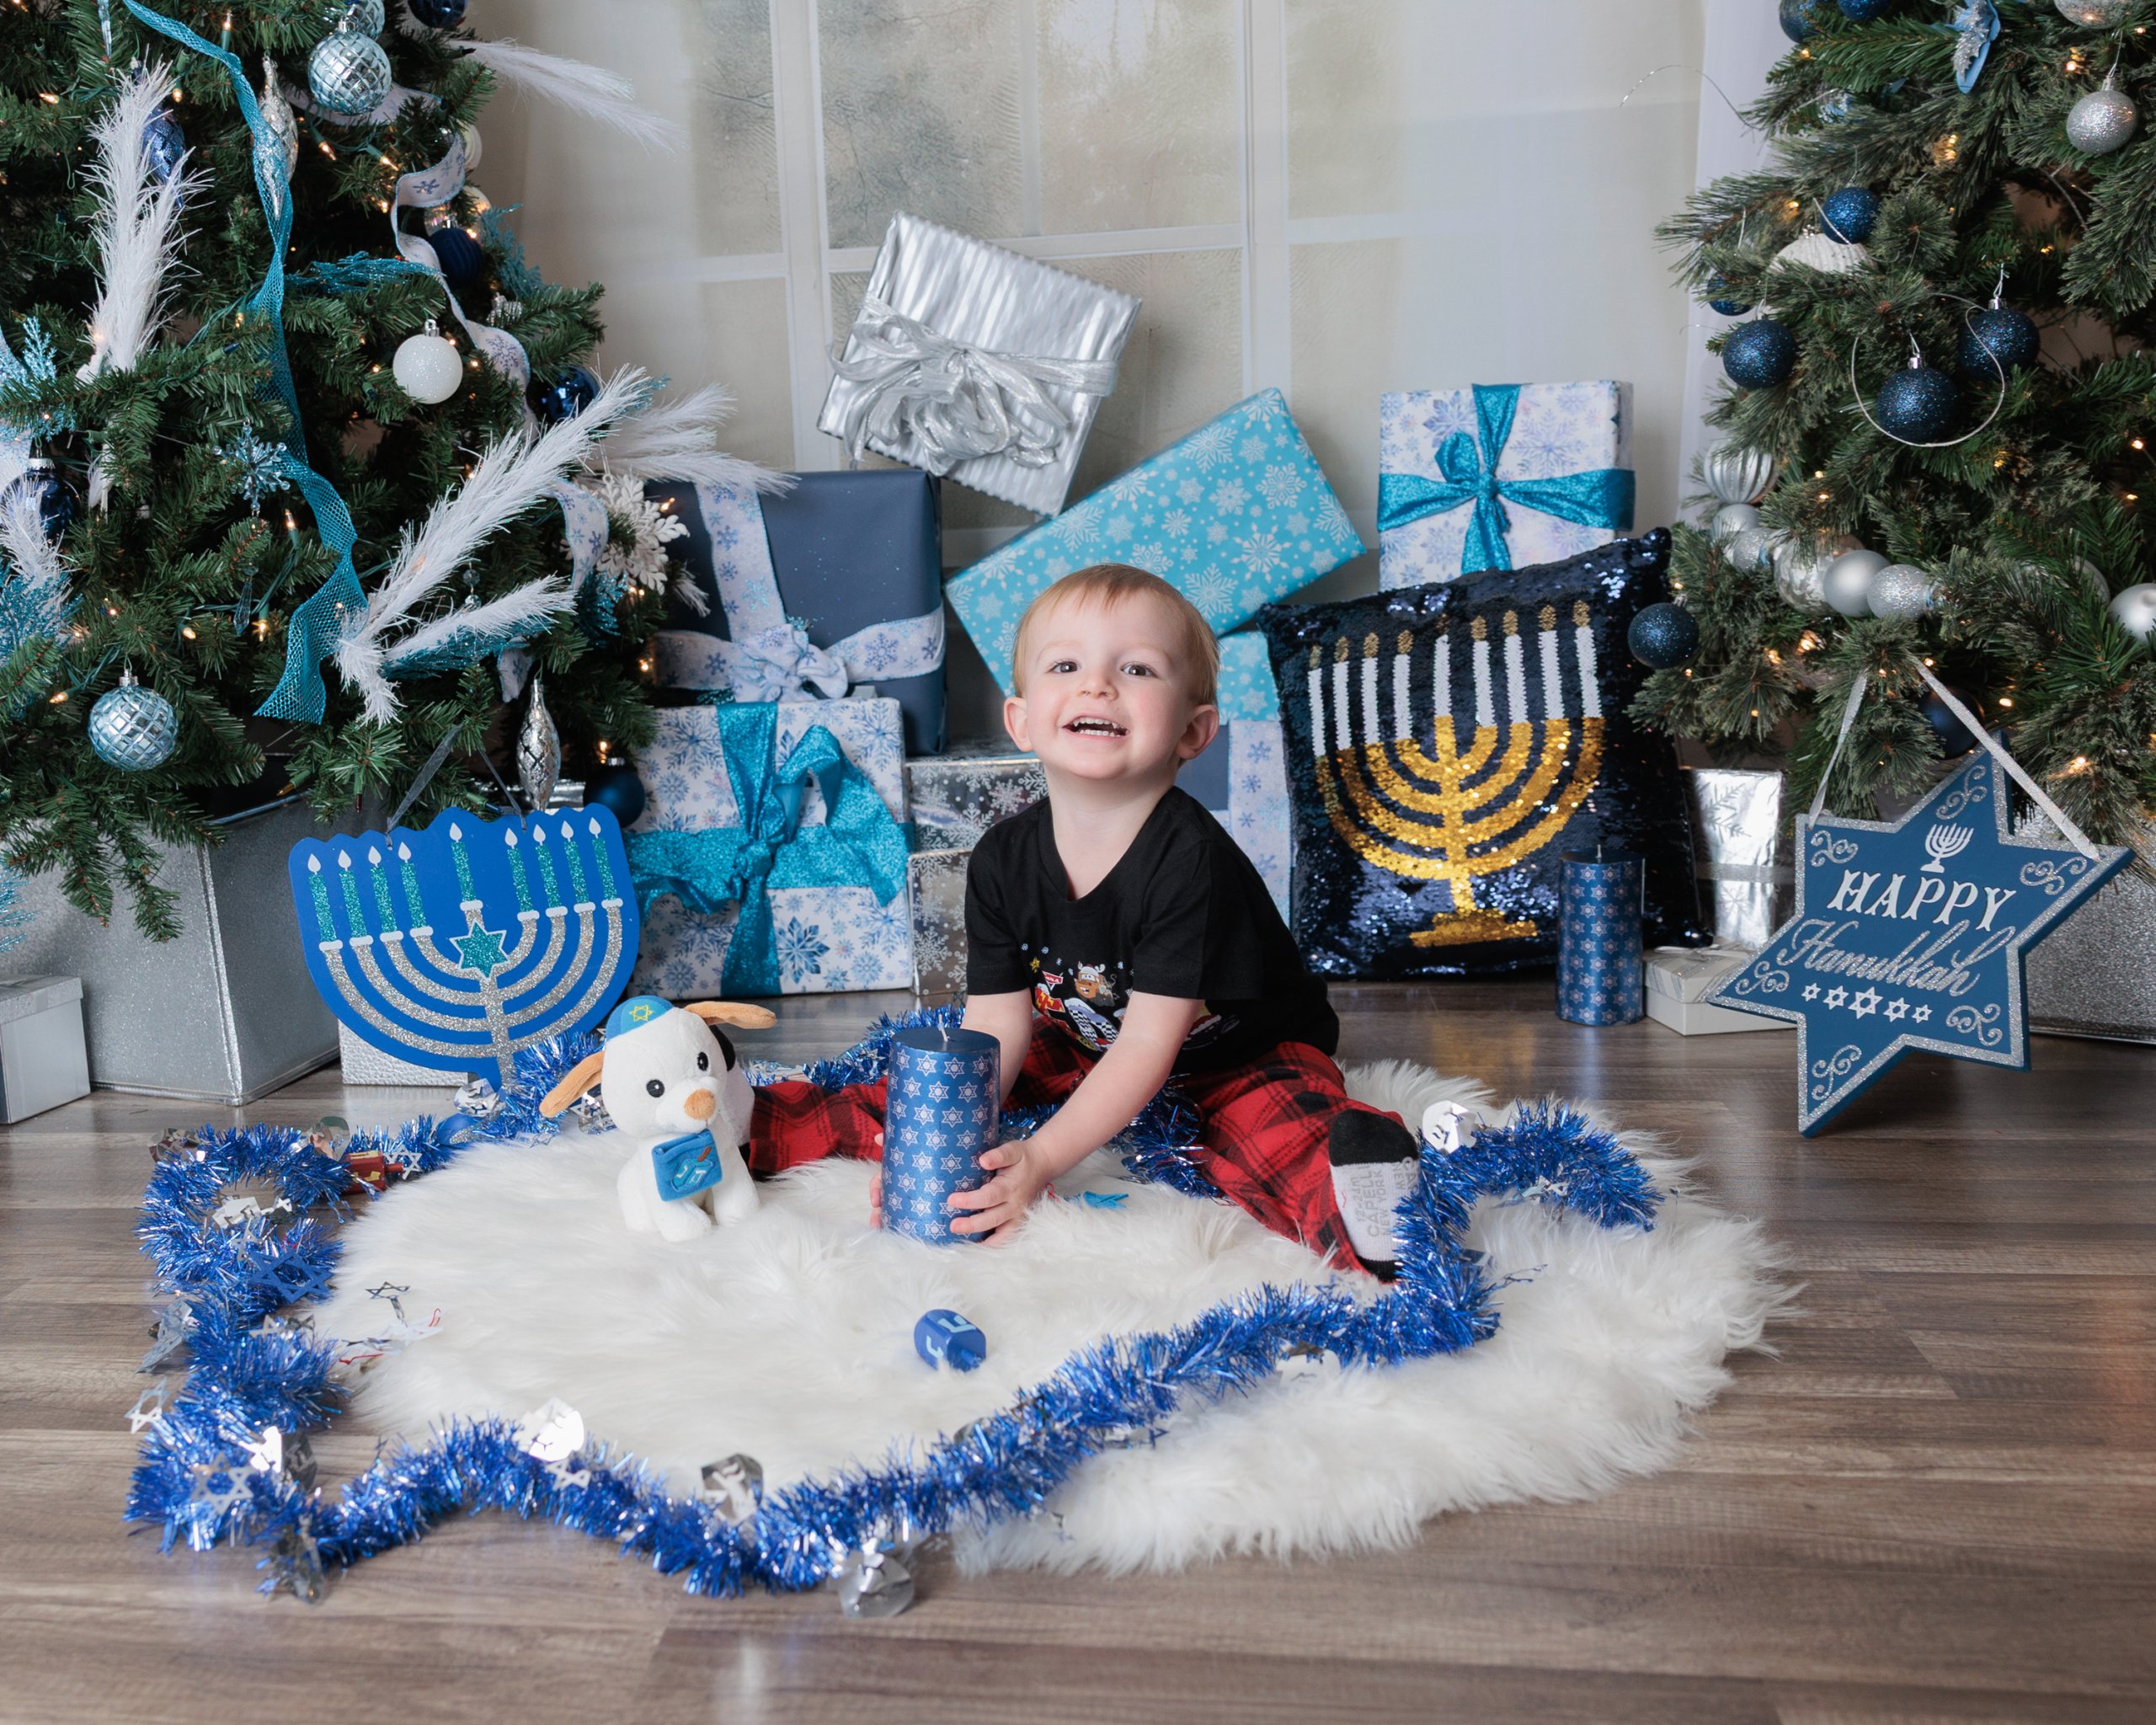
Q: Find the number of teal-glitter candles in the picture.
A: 9